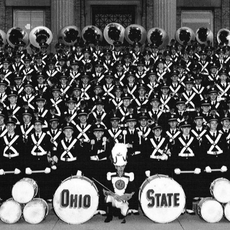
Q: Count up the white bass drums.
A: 2